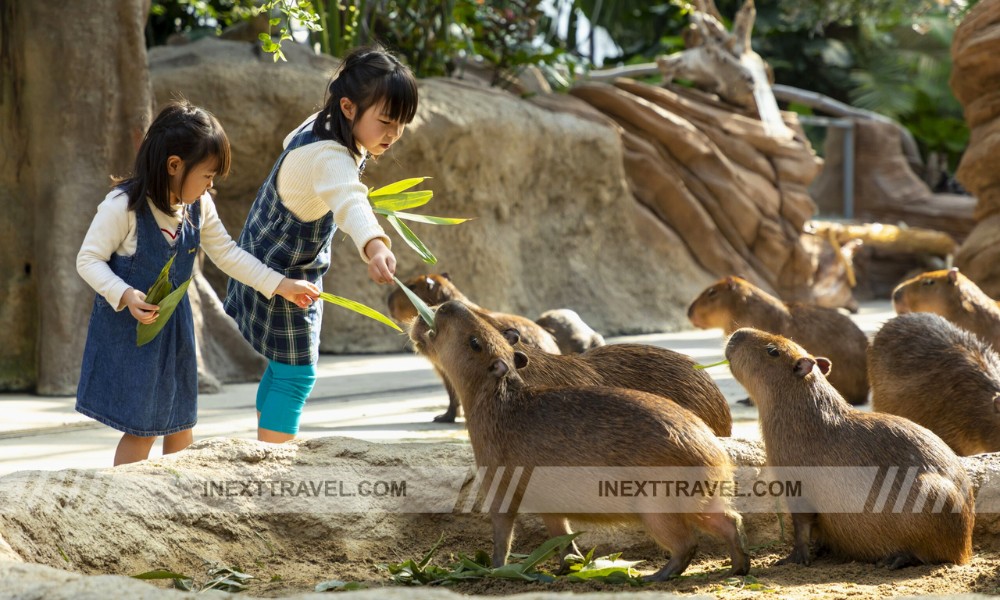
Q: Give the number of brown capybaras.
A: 7